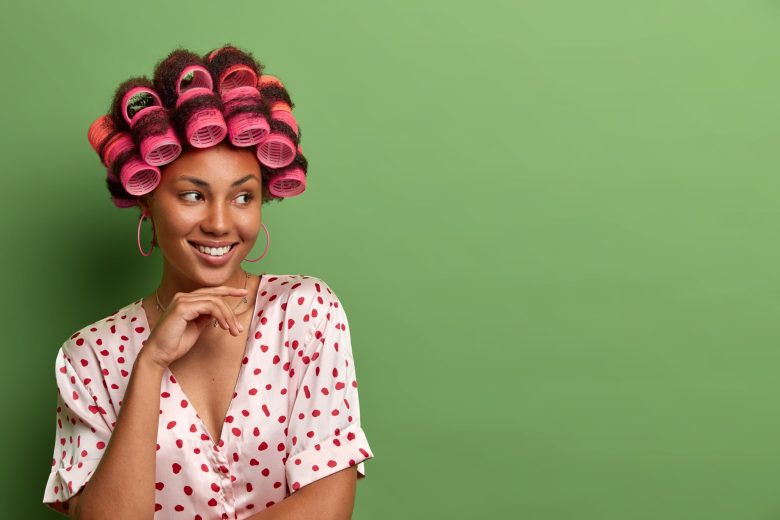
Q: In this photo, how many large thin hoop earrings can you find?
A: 2